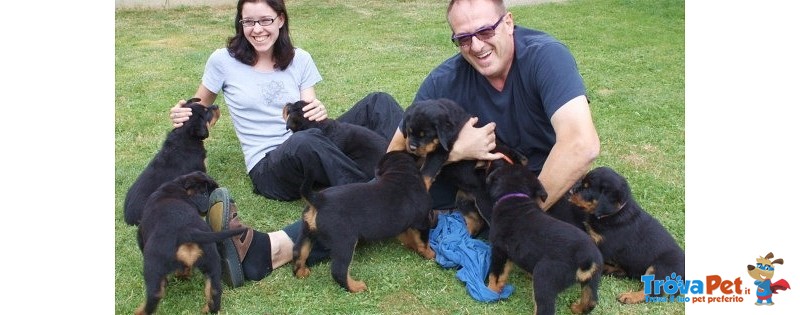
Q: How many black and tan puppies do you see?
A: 8